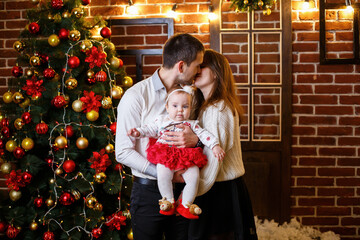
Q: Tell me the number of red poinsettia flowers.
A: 6